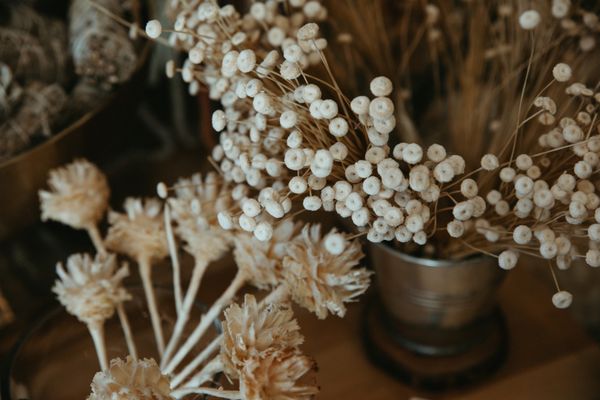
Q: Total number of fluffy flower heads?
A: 9